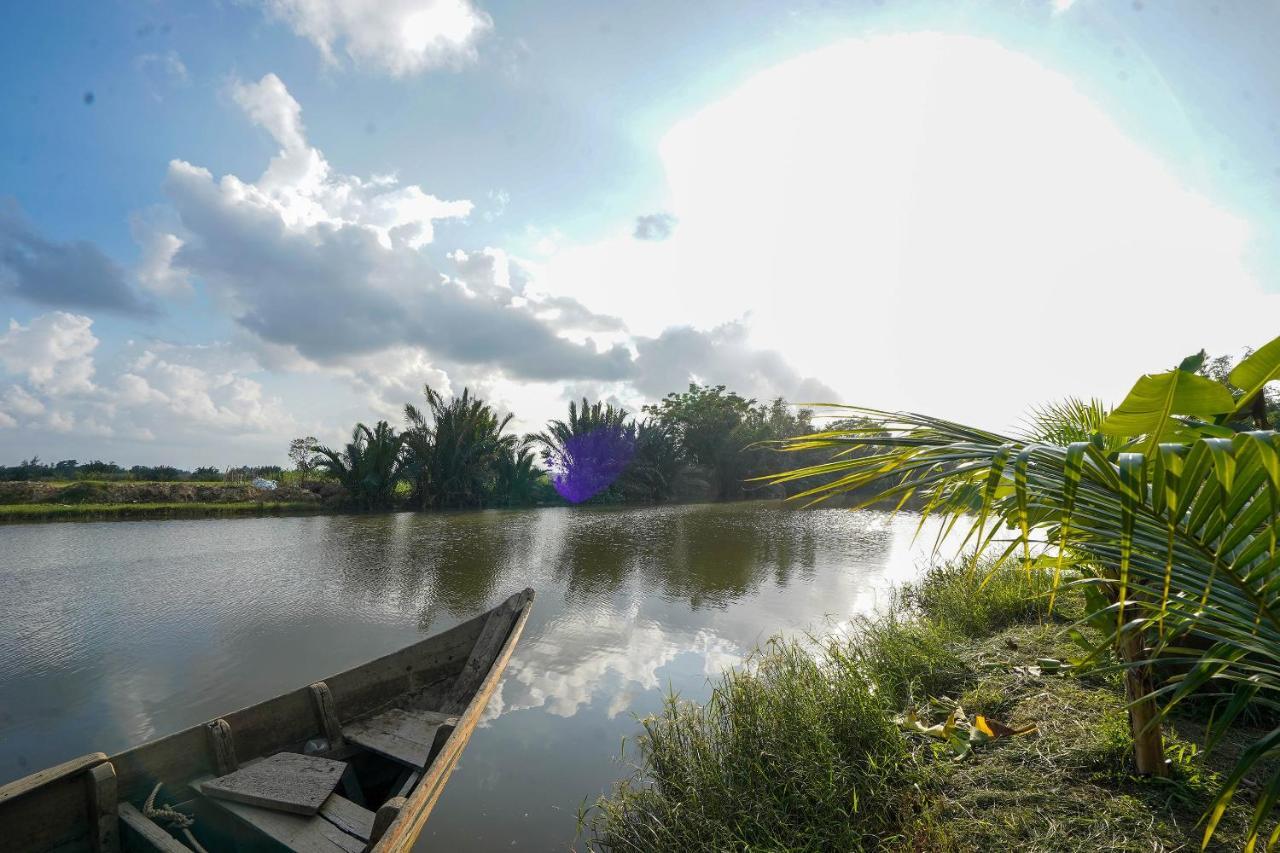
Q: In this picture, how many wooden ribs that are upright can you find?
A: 5